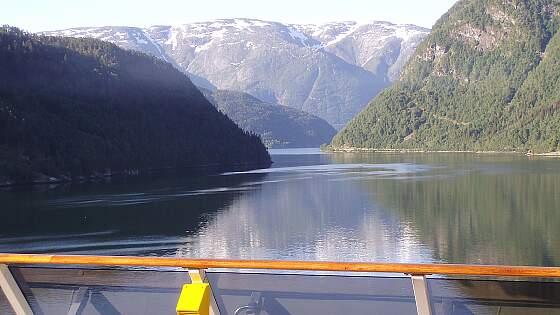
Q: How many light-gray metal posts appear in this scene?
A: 3